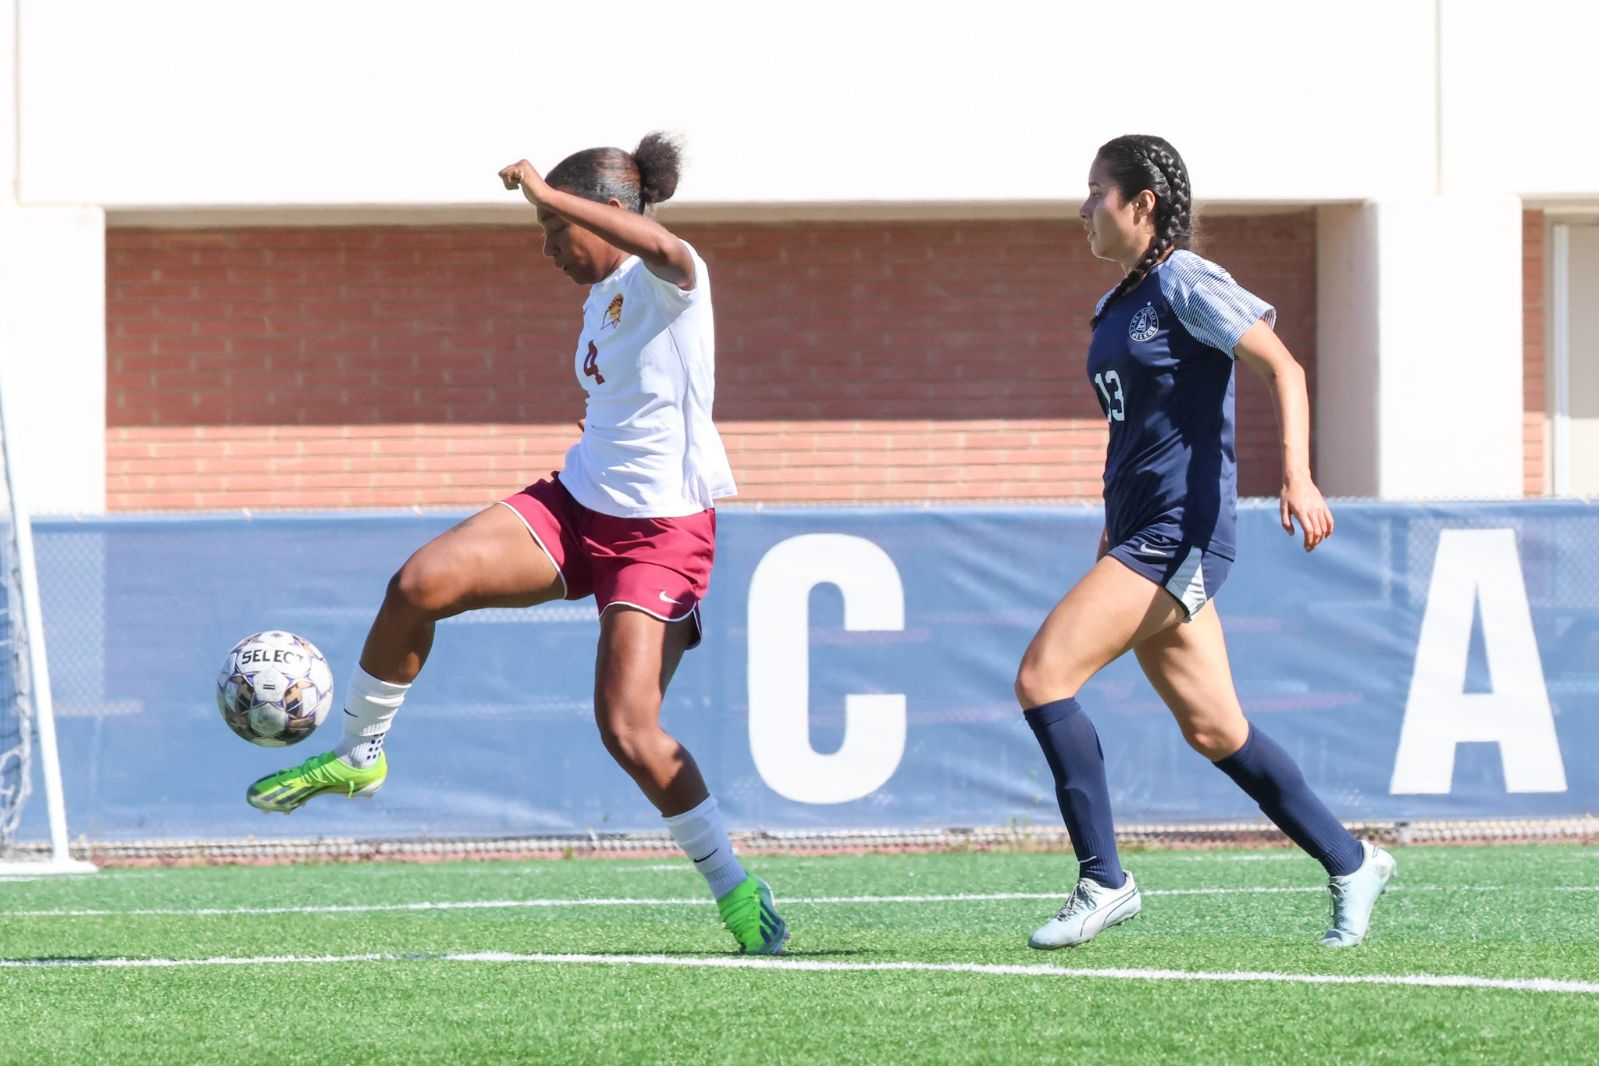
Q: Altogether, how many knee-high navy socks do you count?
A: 2